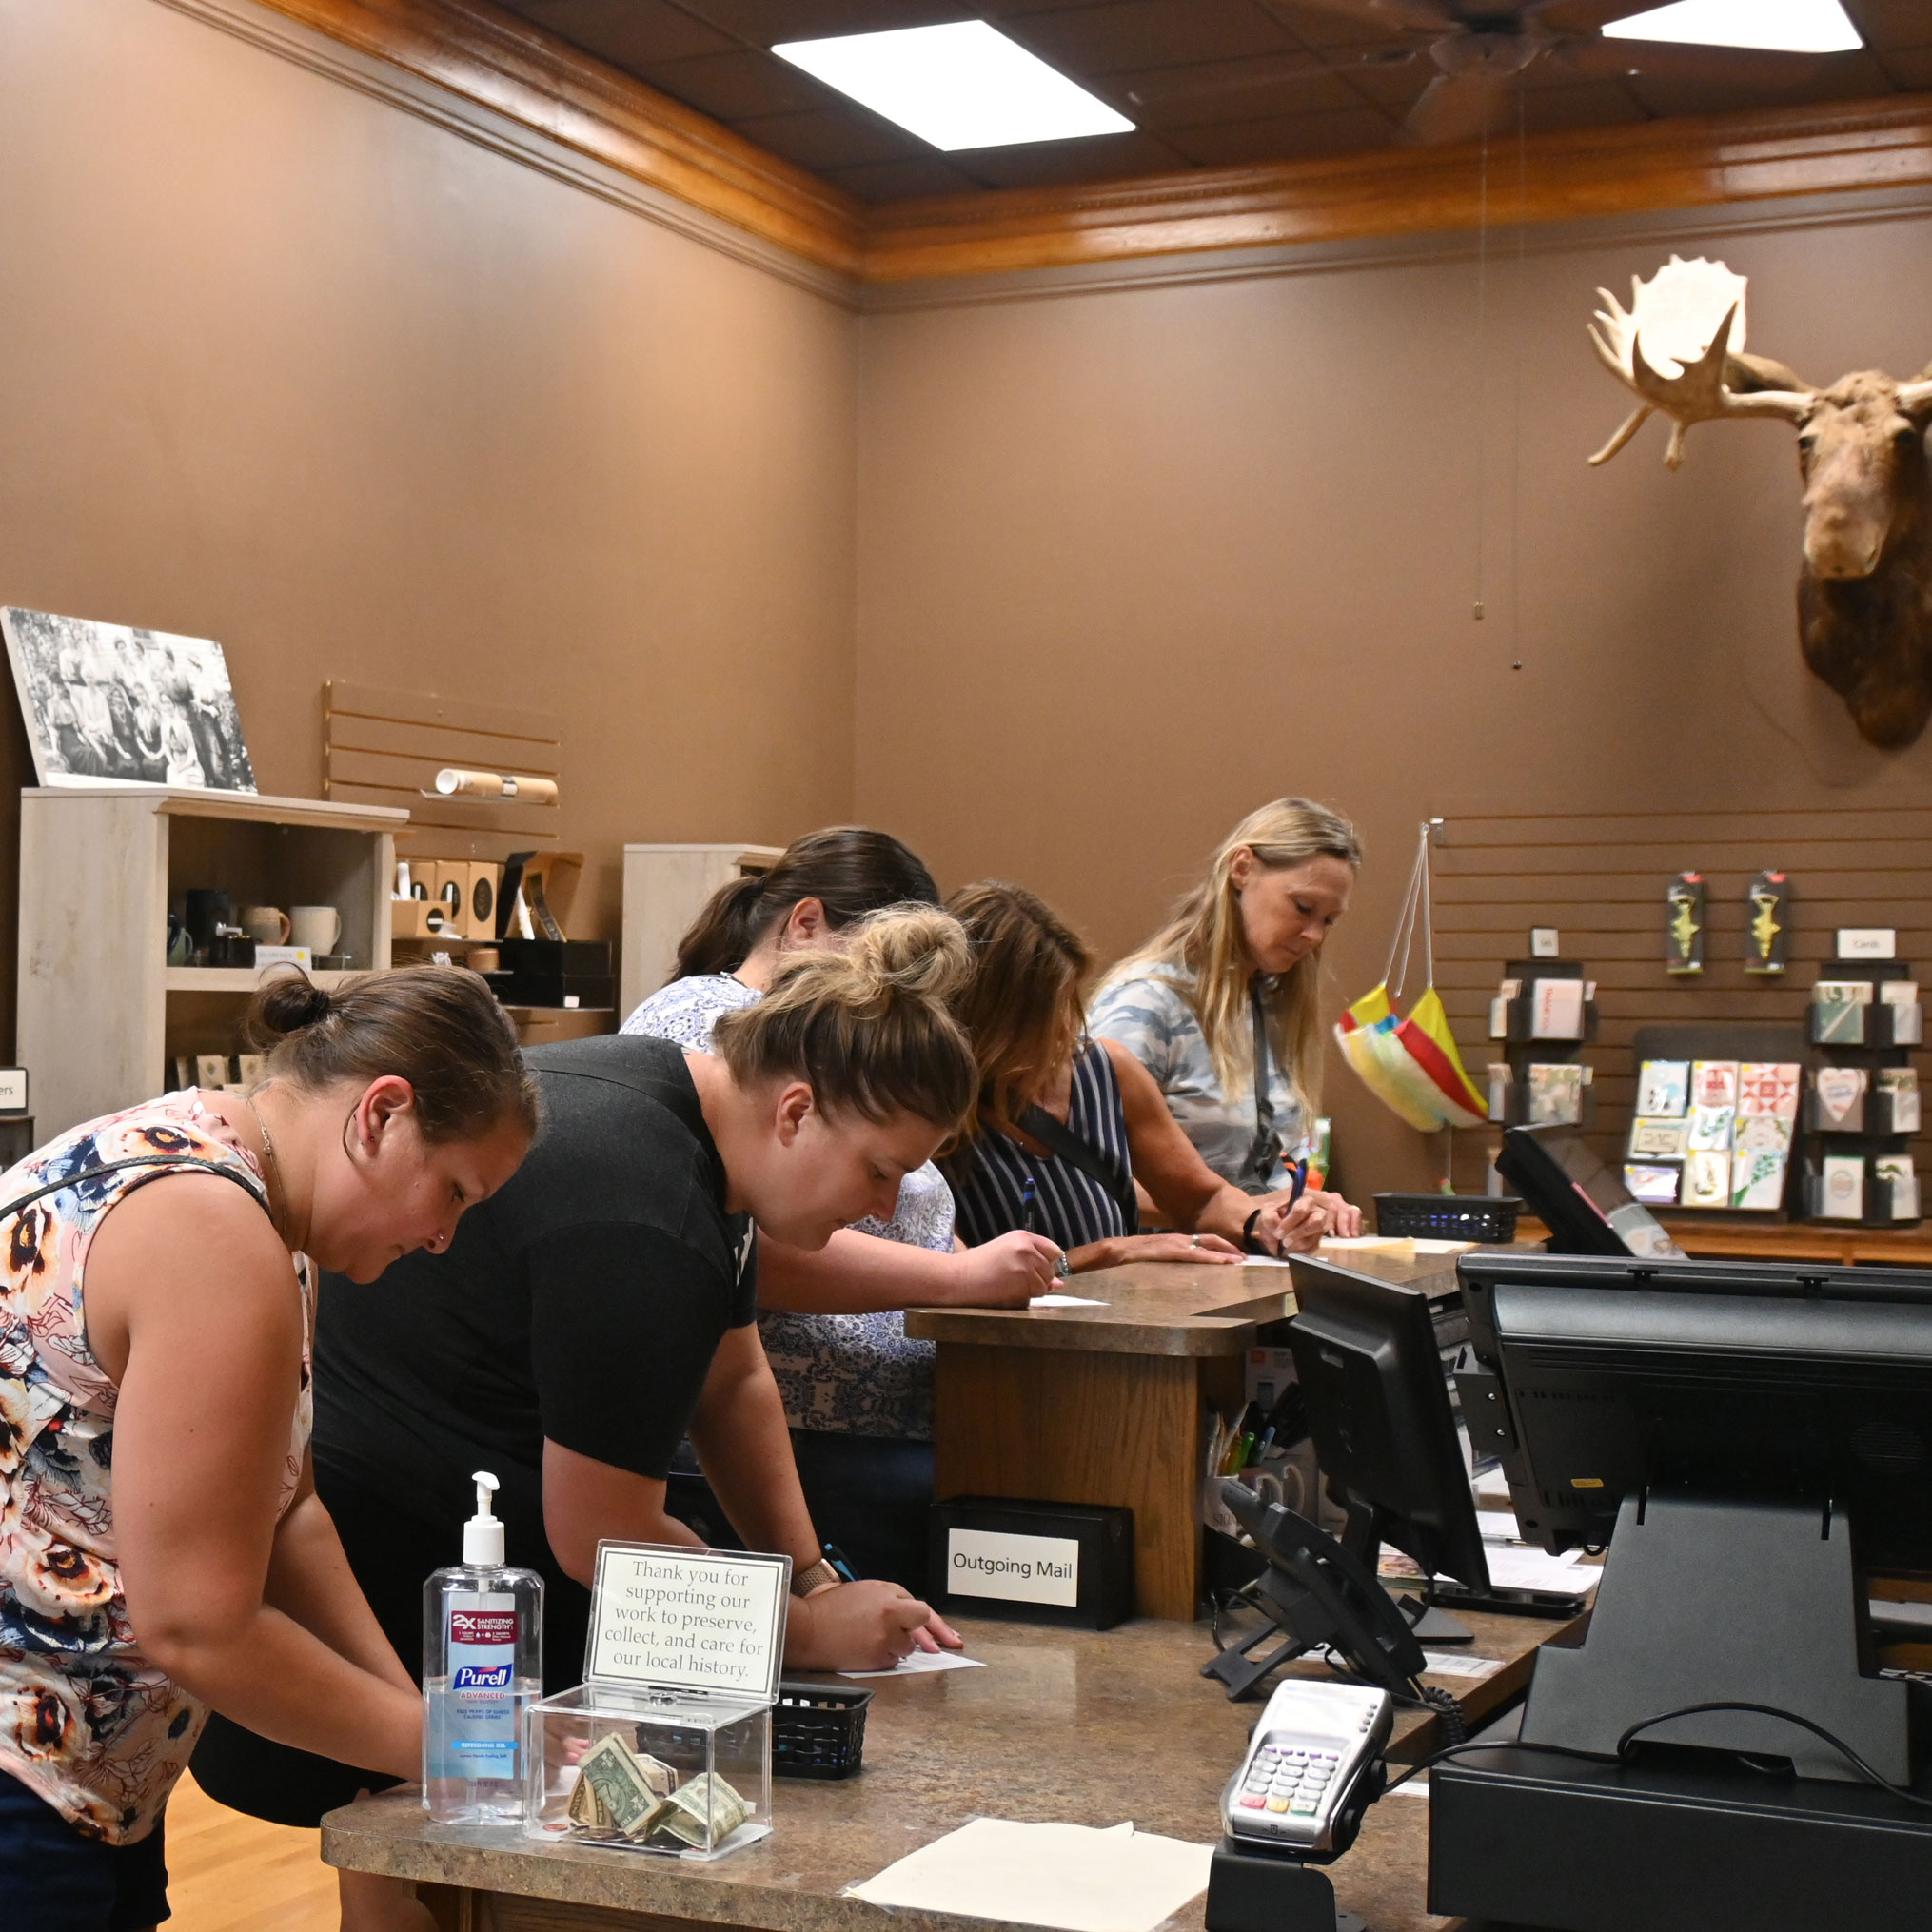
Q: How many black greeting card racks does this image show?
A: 3